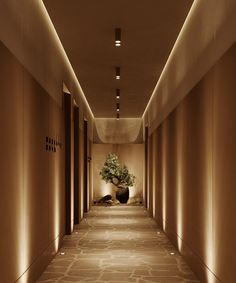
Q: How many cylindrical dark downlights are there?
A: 5